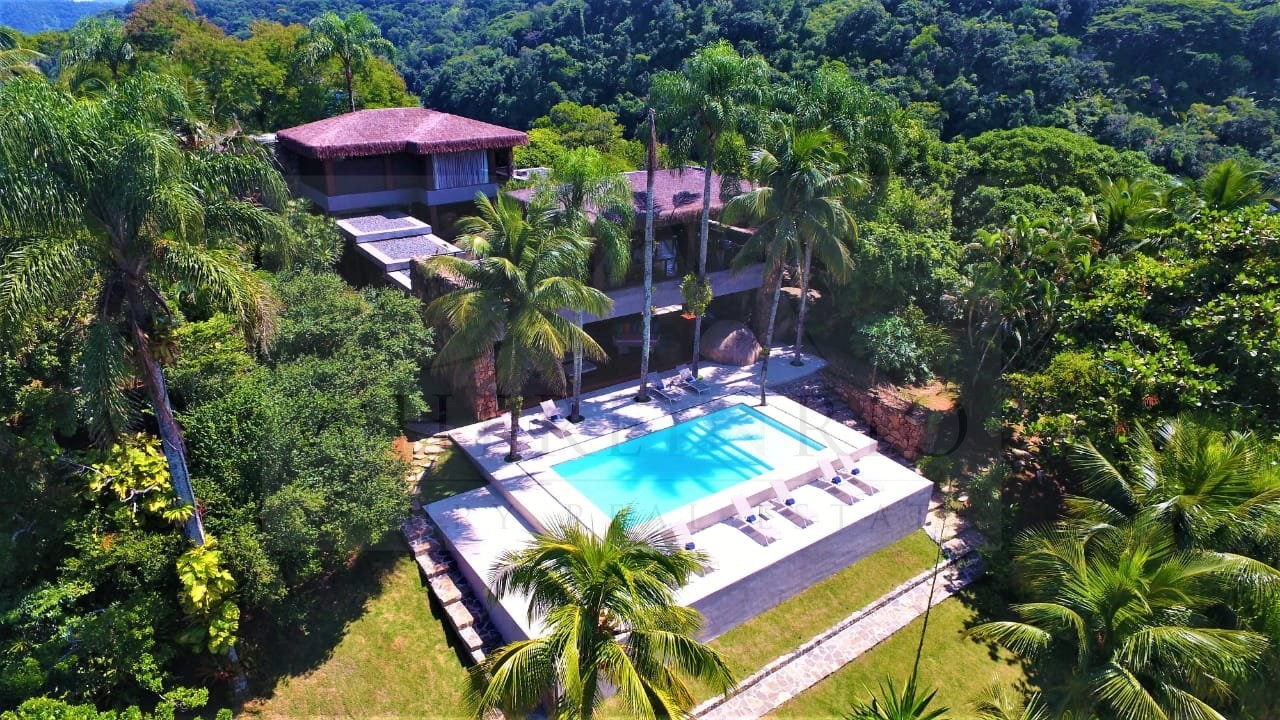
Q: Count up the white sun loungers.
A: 9